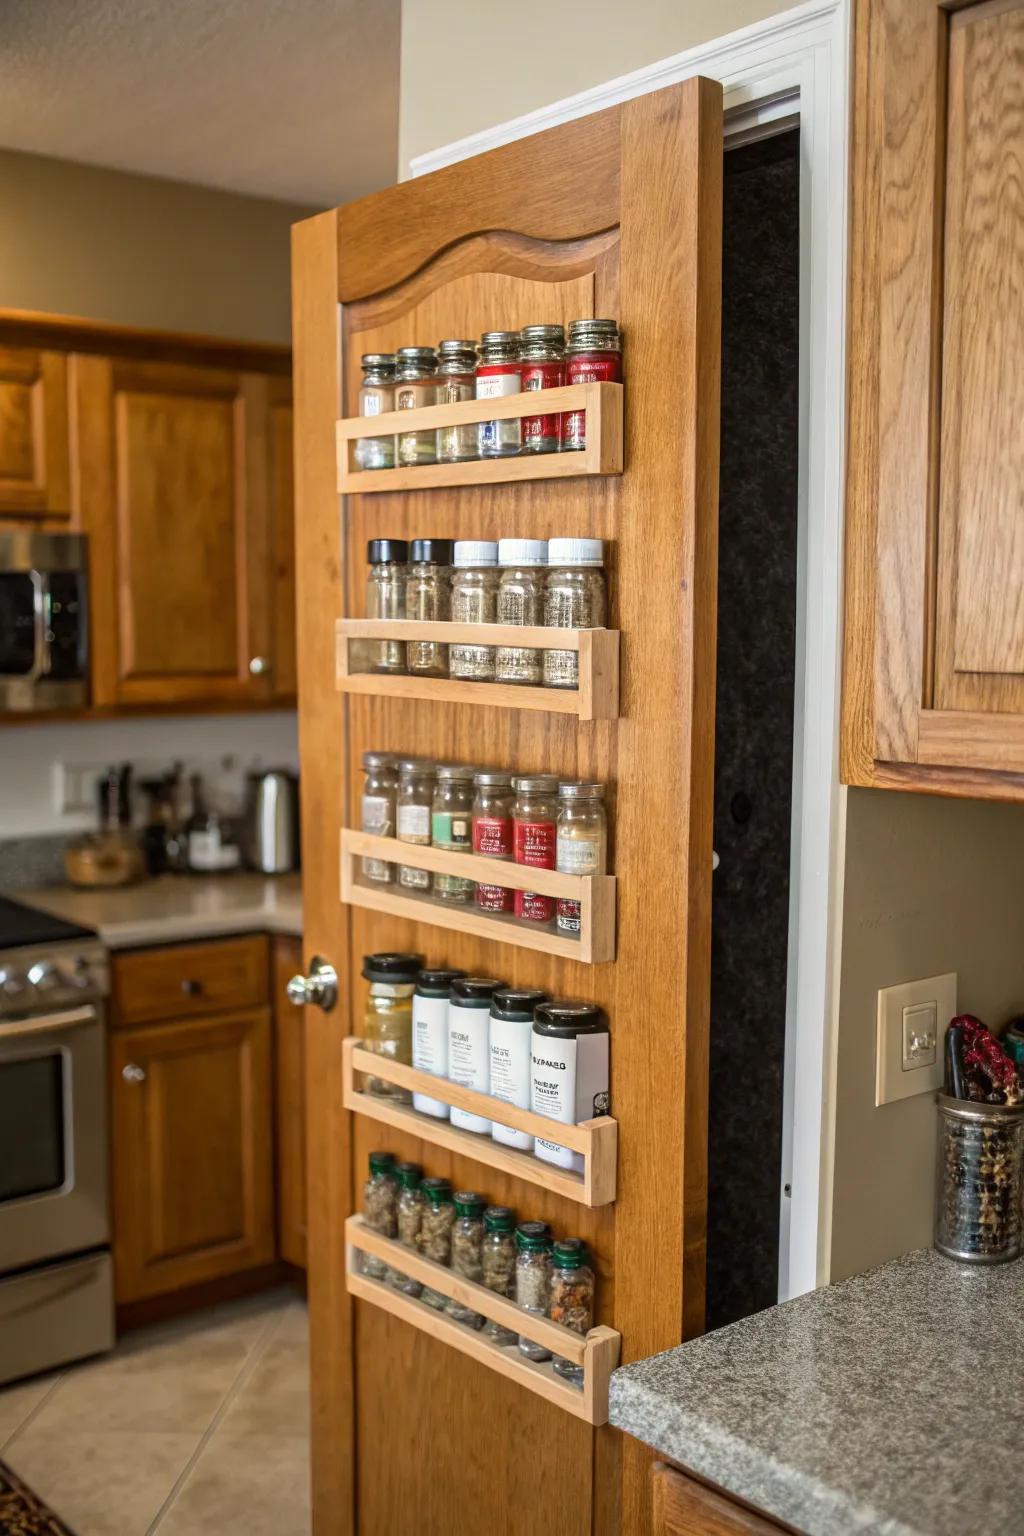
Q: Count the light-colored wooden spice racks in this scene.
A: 5